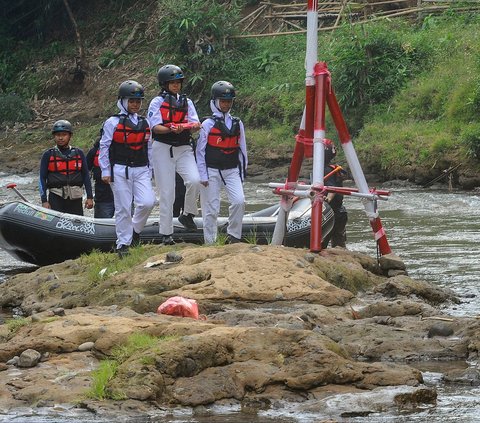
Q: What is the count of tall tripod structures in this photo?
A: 1